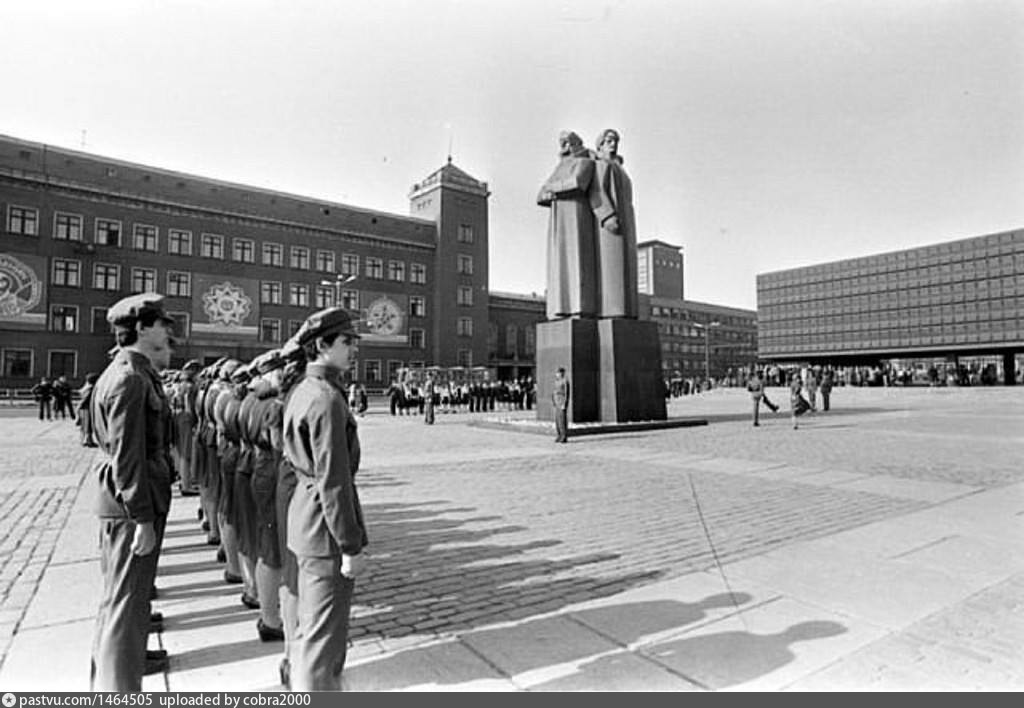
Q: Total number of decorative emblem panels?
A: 3